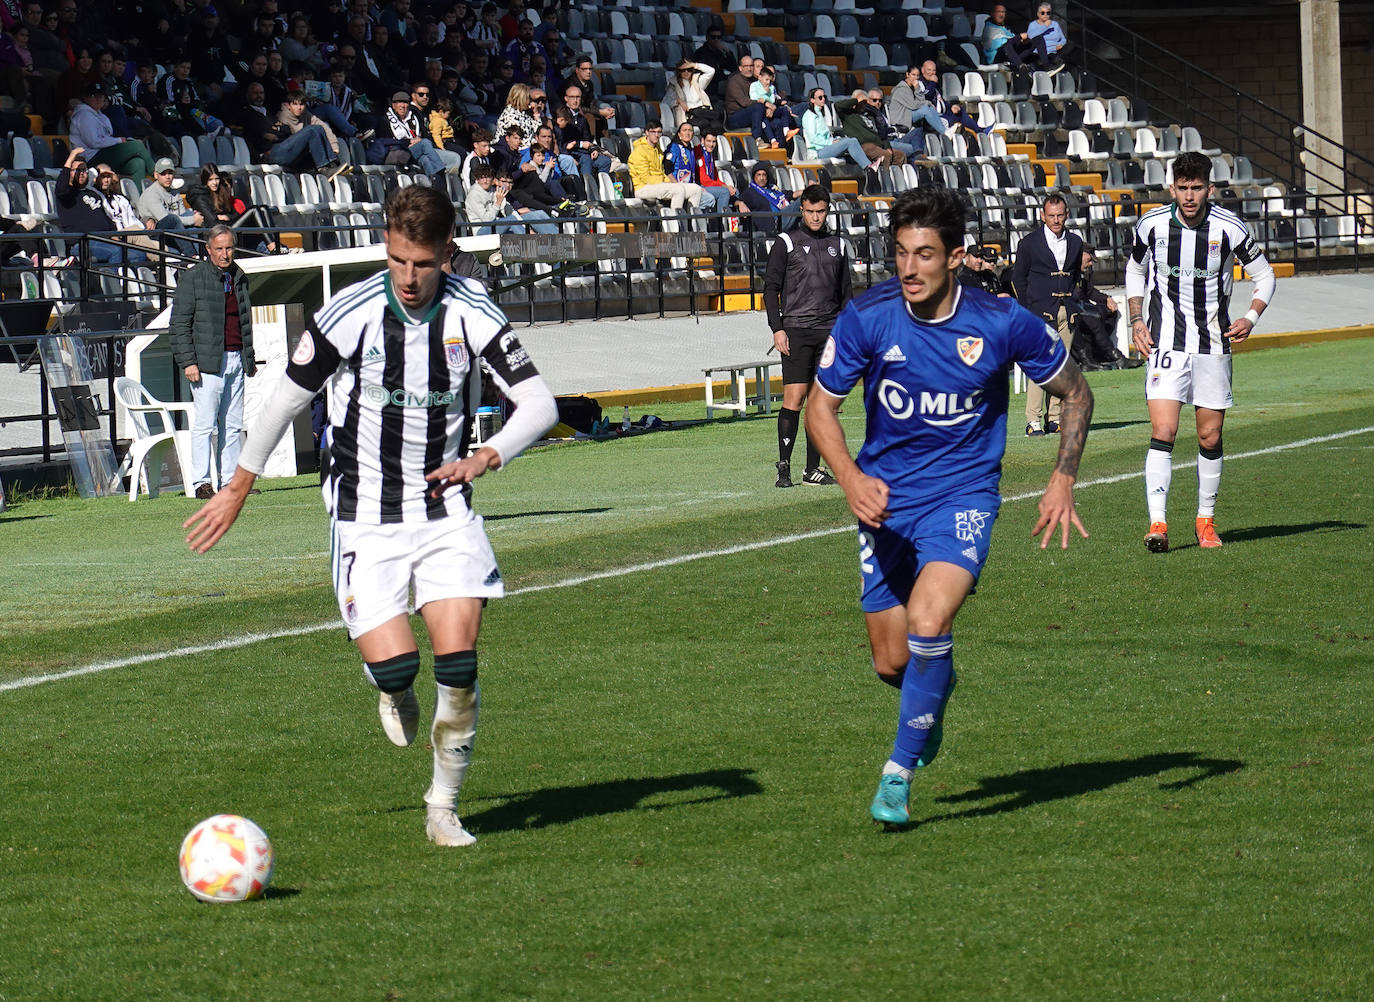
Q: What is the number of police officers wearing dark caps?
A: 3